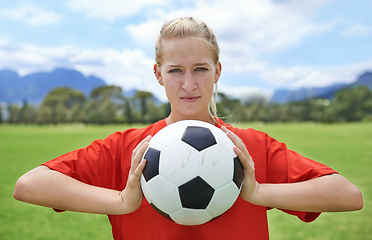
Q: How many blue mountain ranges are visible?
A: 2